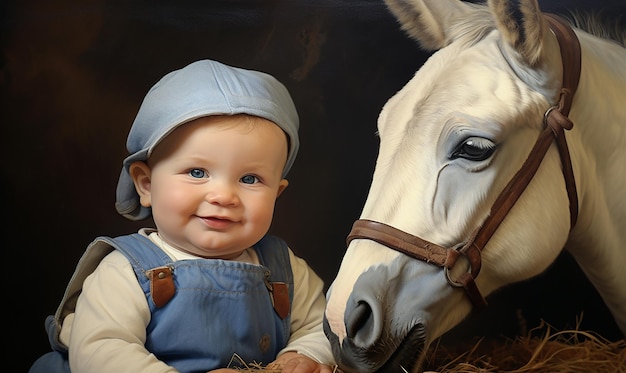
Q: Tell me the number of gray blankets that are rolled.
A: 0